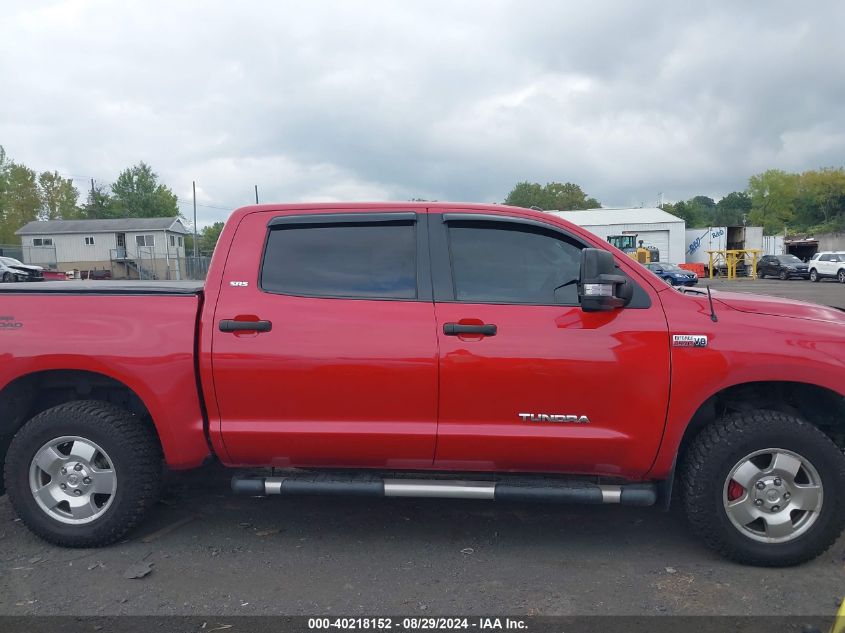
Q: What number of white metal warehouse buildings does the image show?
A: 1